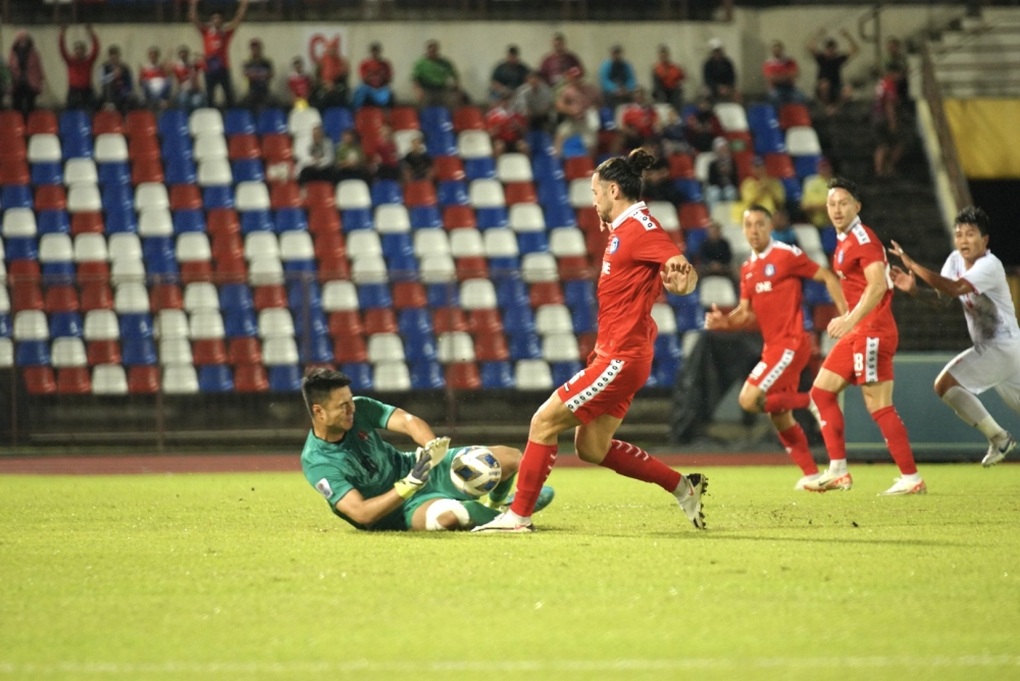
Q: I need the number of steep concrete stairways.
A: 1